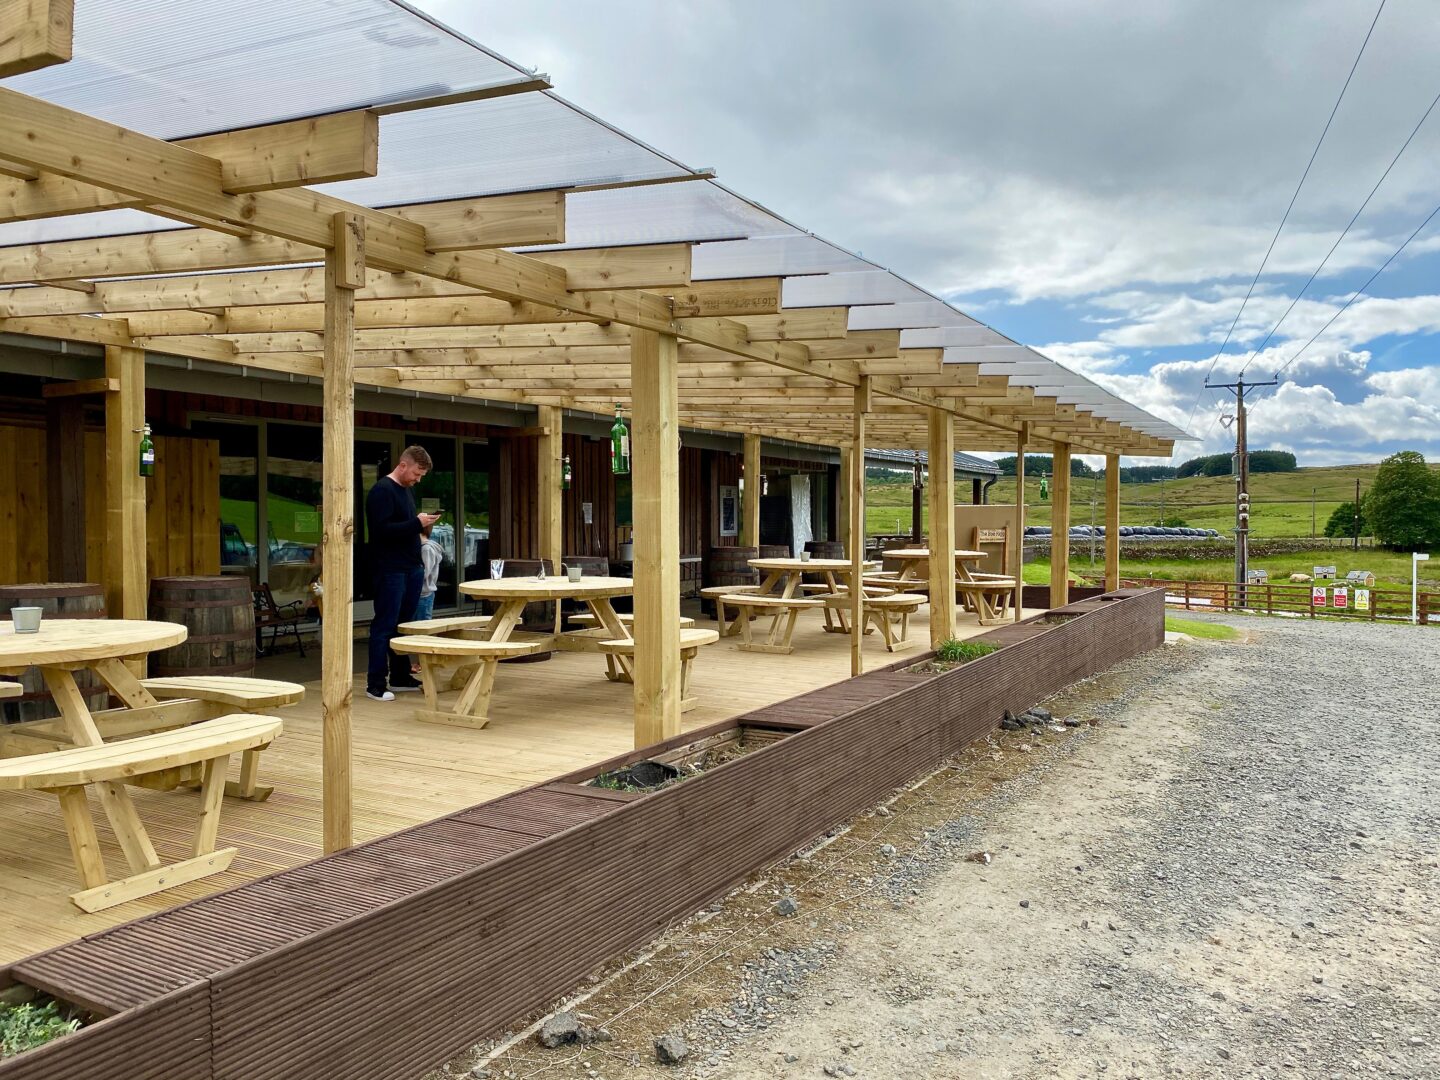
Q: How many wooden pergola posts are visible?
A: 11